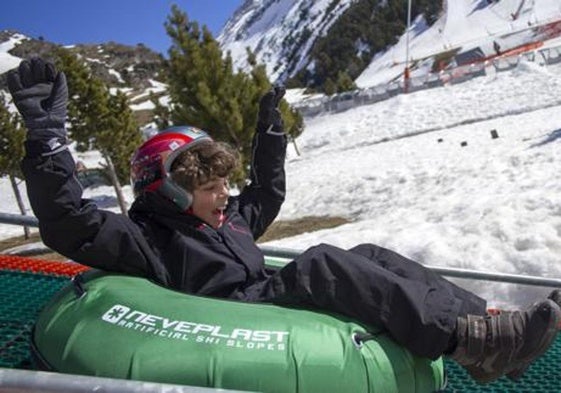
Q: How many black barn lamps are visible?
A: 0